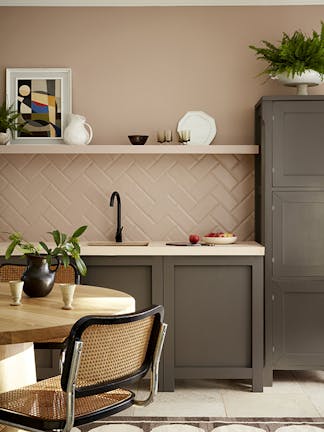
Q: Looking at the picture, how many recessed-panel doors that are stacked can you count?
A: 3